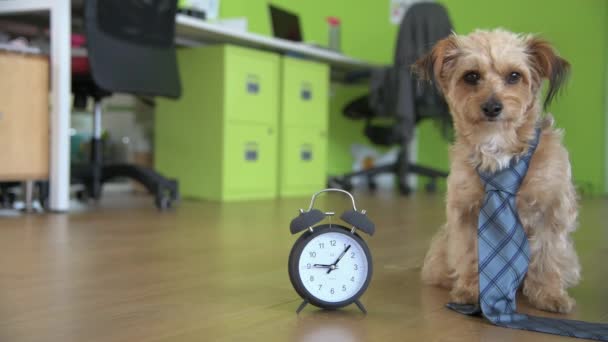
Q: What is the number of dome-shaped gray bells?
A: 2